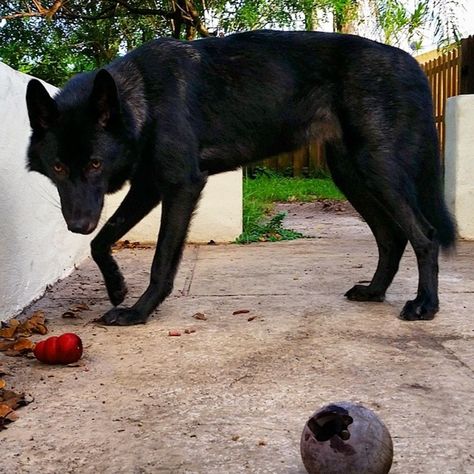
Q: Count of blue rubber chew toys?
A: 0